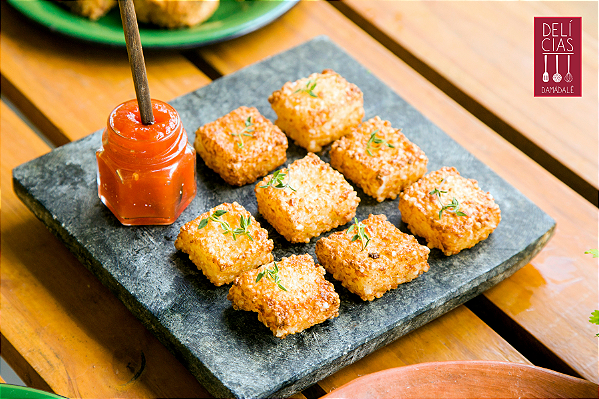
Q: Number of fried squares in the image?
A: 8